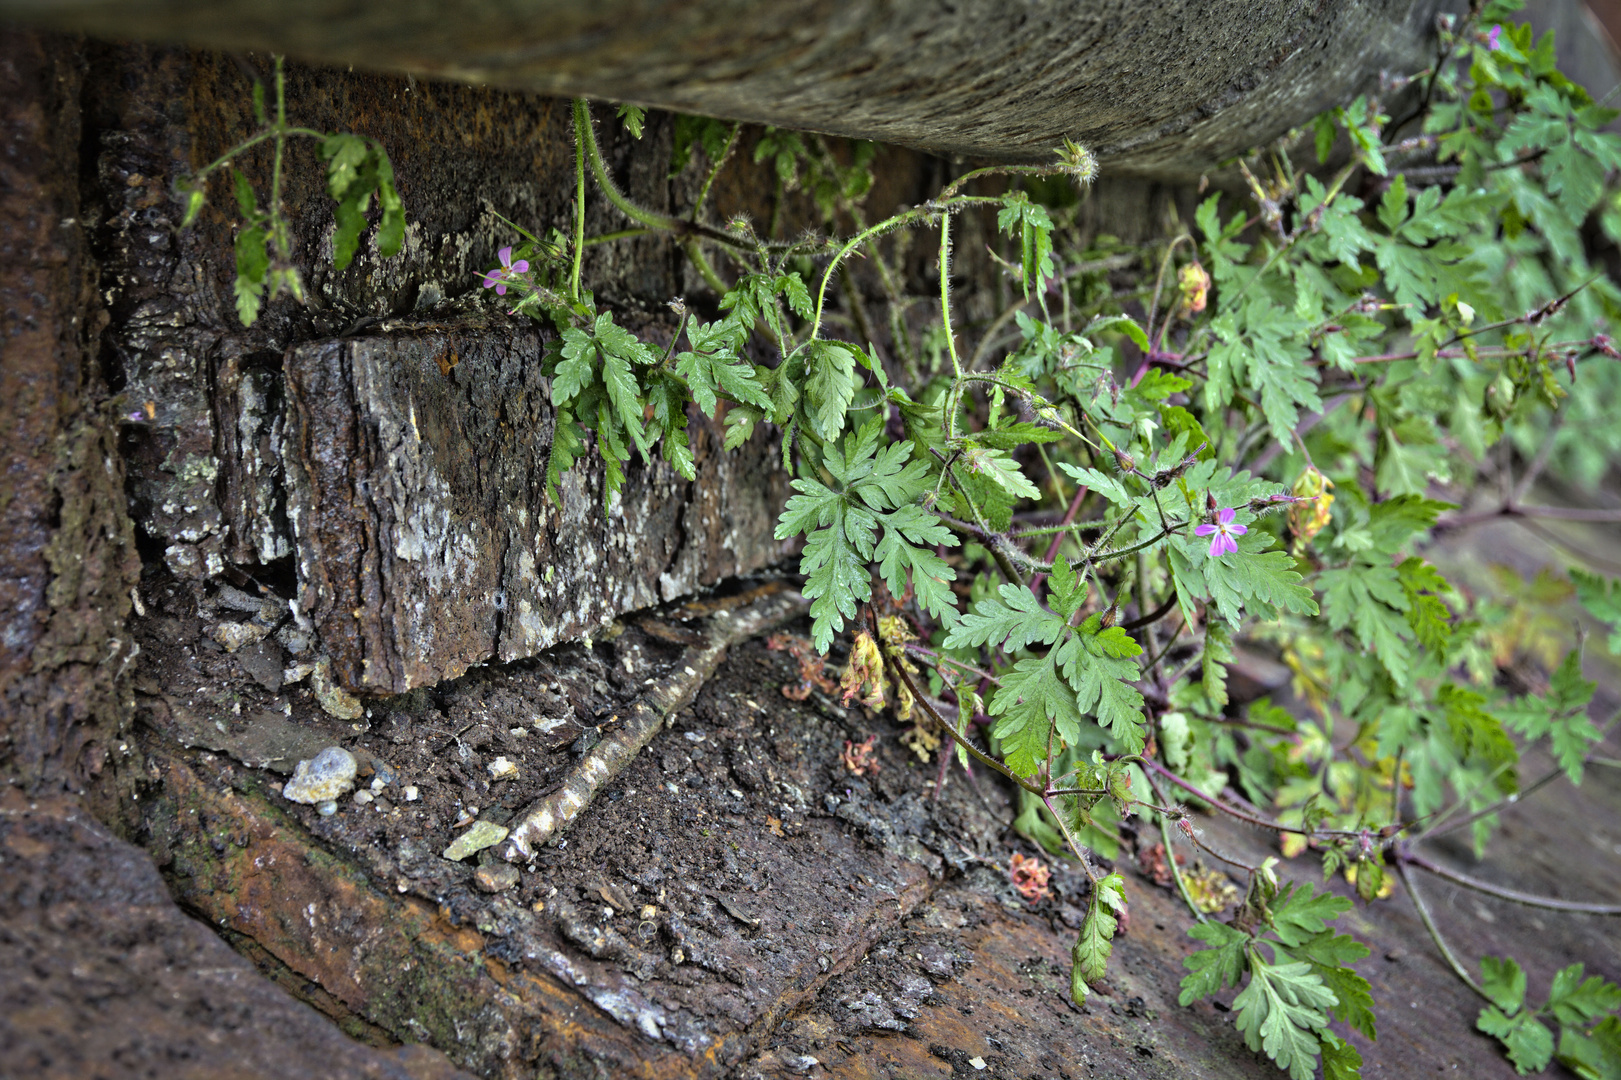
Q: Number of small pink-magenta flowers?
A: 3